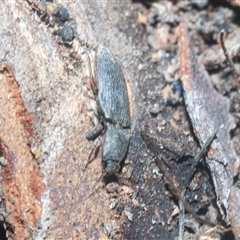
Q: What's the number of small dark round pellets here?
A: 2